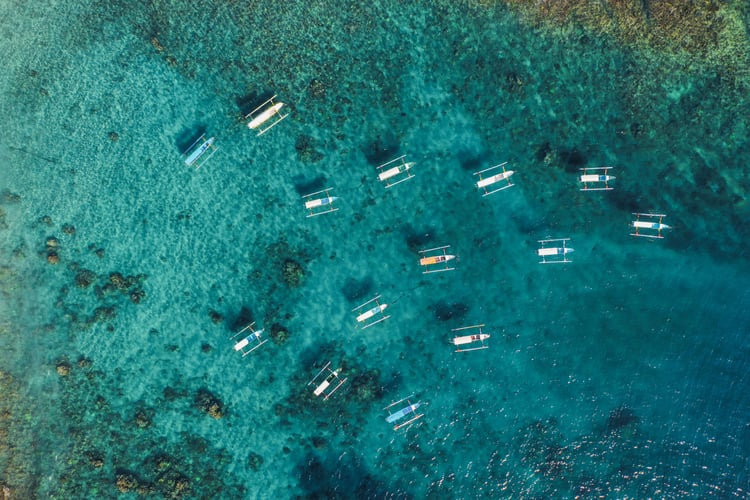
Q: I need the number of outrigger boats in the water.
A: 14